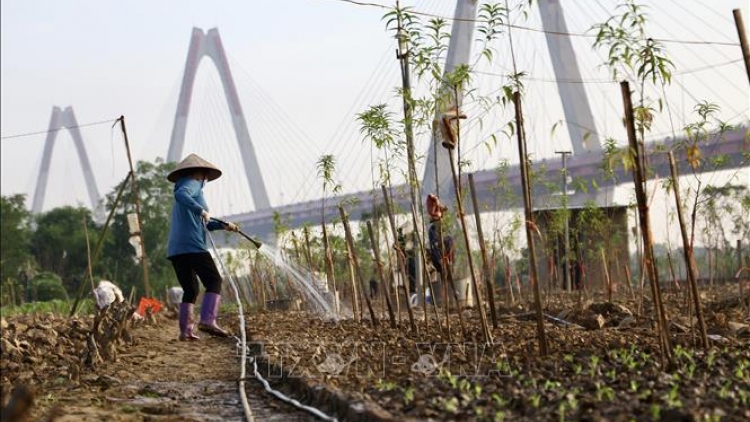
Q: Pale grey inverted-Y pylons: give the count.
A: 3